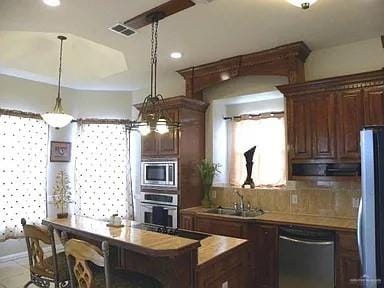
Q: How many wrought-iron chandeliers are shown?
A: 1